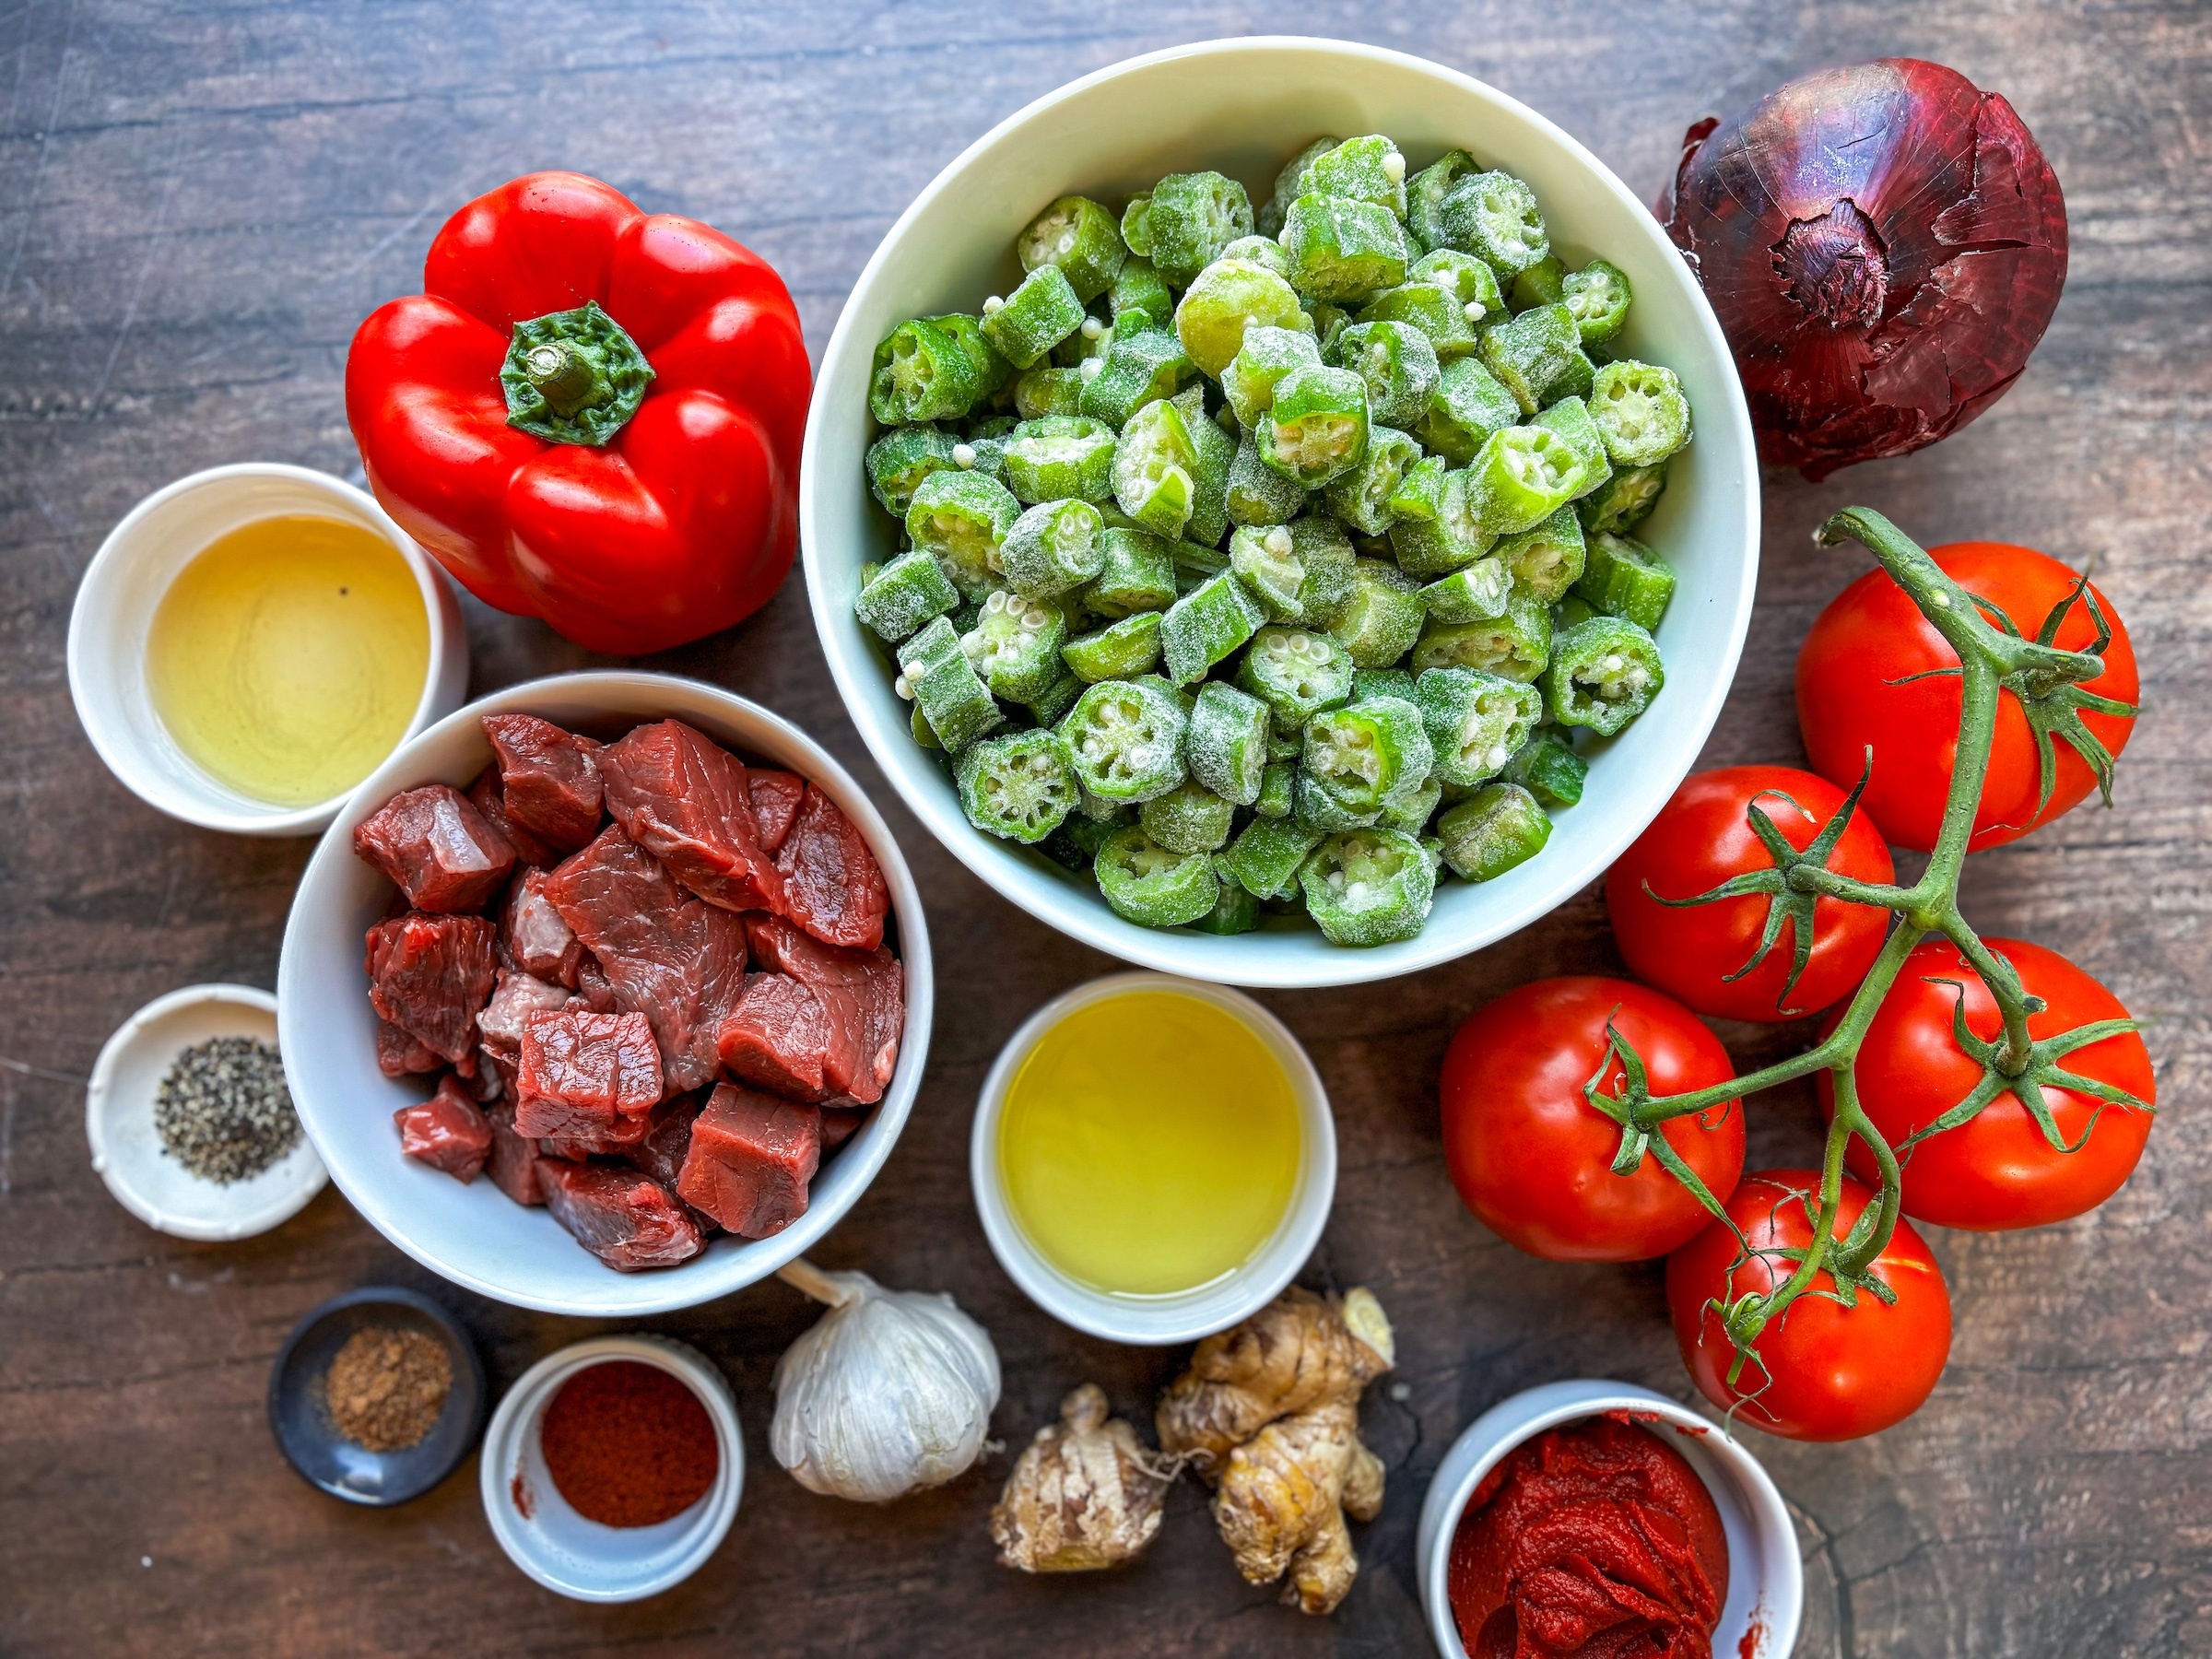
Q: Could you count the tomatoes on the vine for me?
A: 5